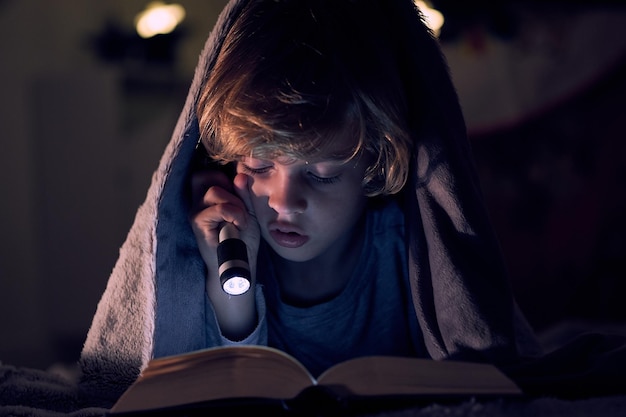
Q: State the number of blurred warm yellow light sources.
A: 2